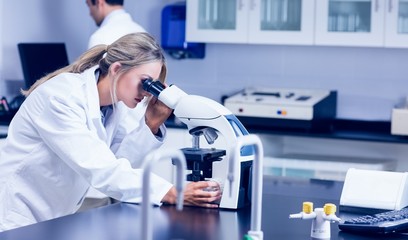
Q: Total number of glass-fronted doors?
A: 4